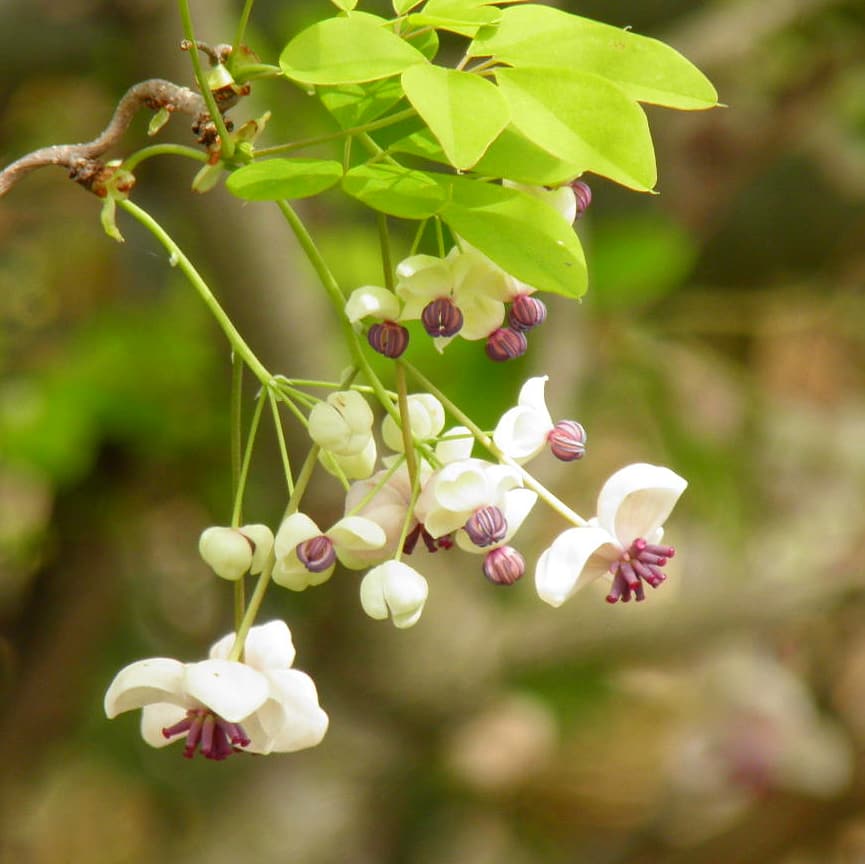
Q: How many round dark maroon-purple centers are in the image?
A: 9